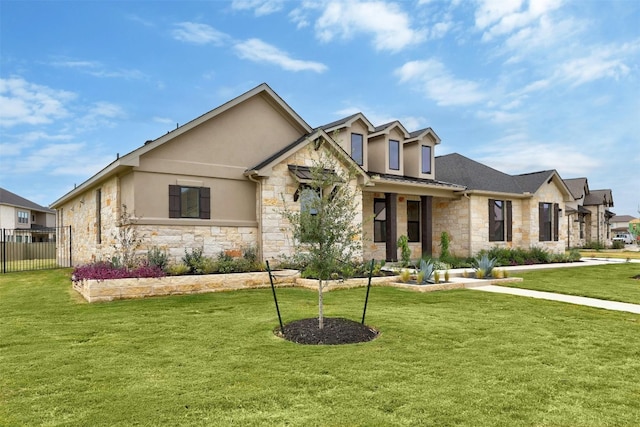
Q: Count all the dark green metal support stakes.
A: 2